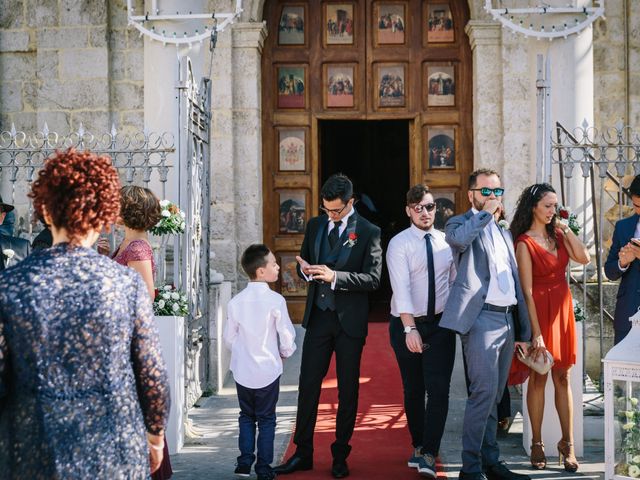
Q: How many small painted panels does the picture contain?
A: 13